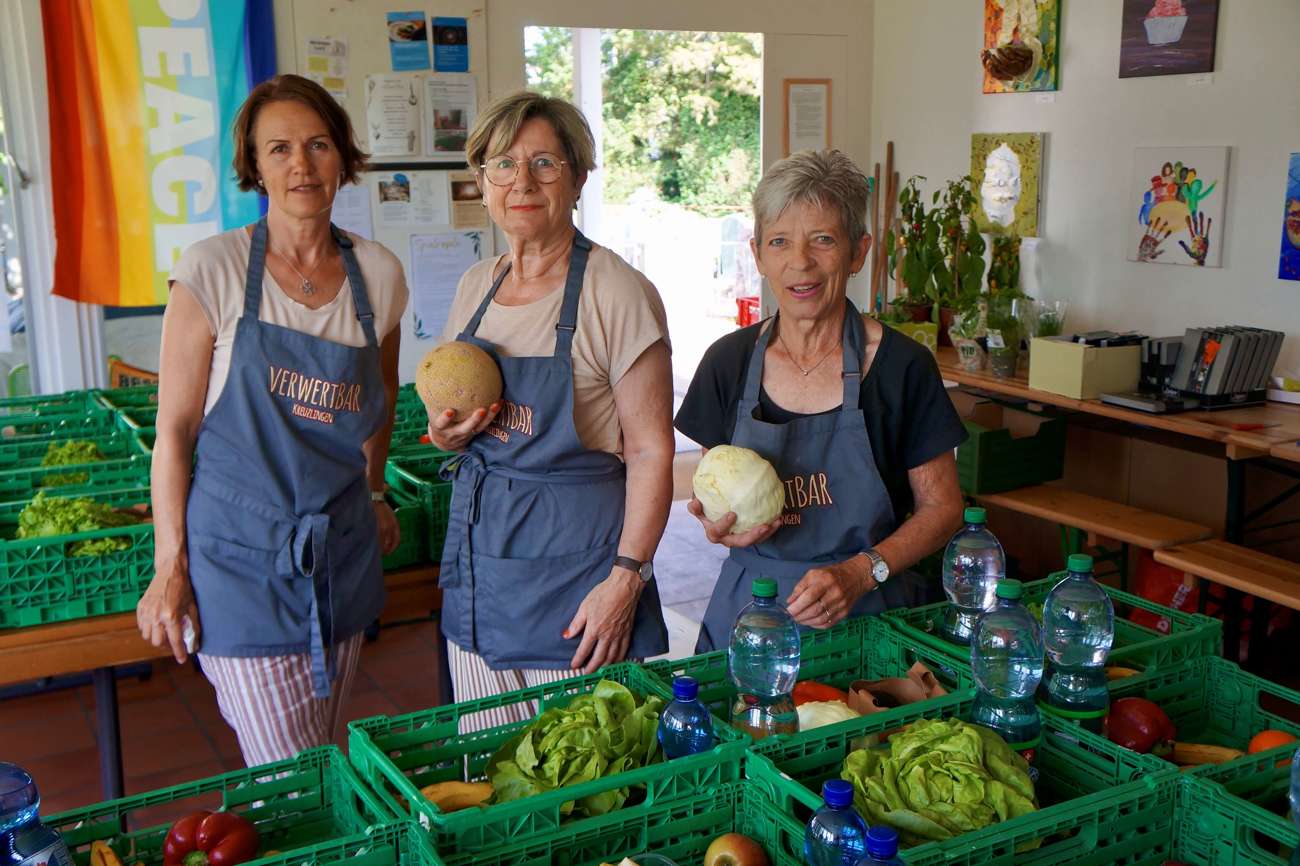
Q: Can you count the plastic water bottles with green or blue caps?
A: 7